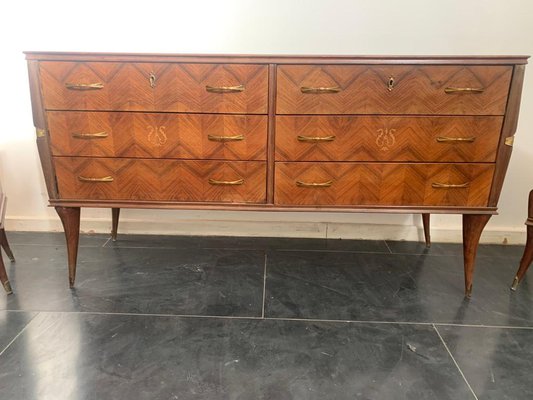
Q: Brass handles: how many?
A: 12